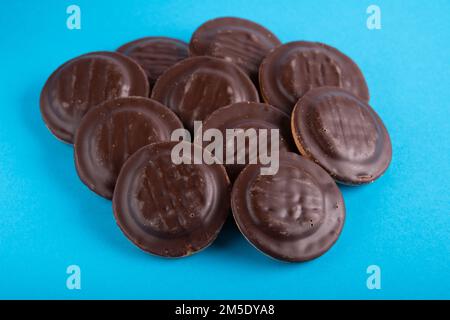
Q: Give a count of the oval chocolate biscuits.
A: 10